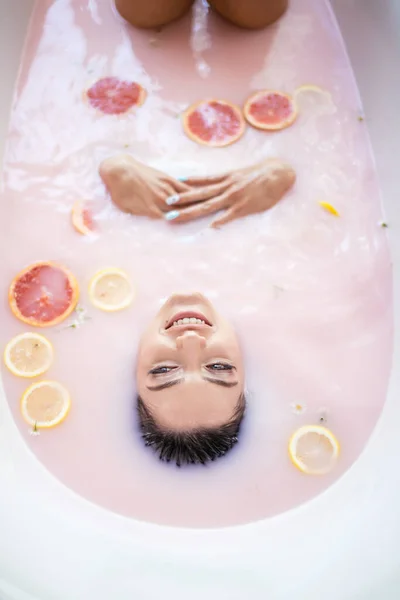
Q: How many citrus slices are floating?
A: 10